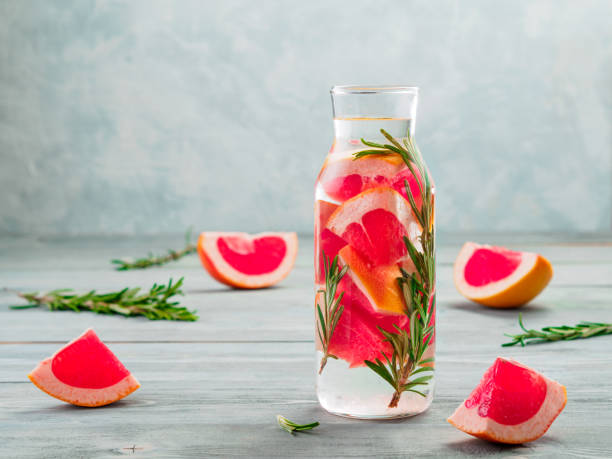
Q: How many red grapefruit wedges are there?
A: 4